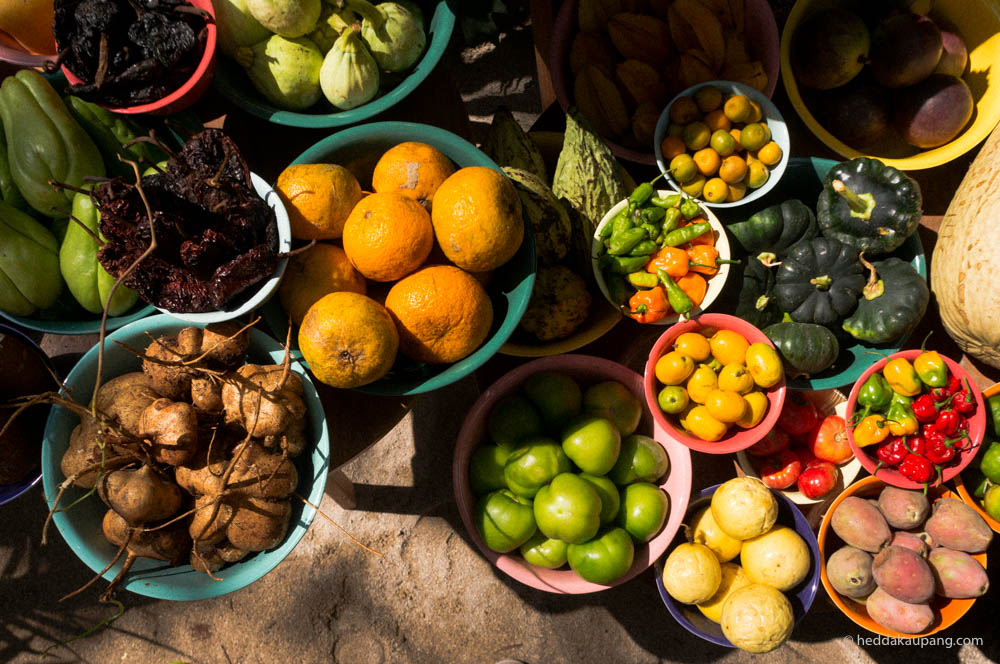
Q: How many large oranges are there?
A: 7